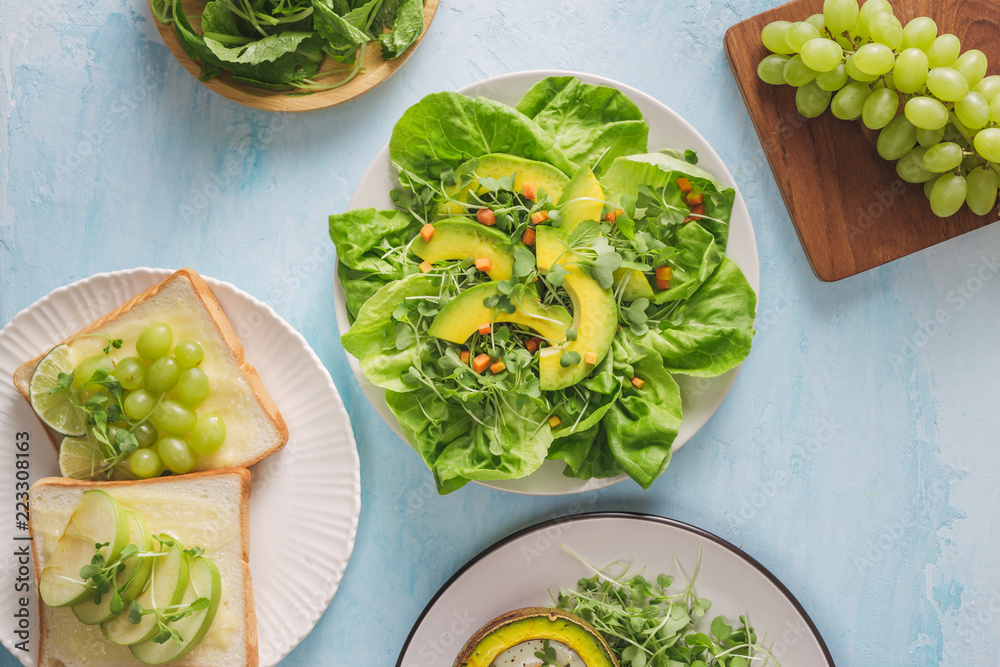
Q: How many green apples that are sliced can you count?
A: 4